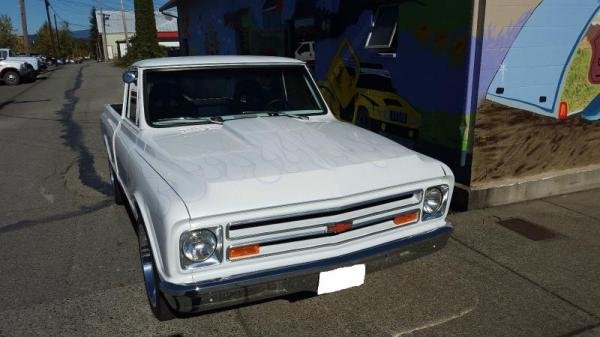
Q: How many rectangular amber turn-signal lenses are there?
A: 2